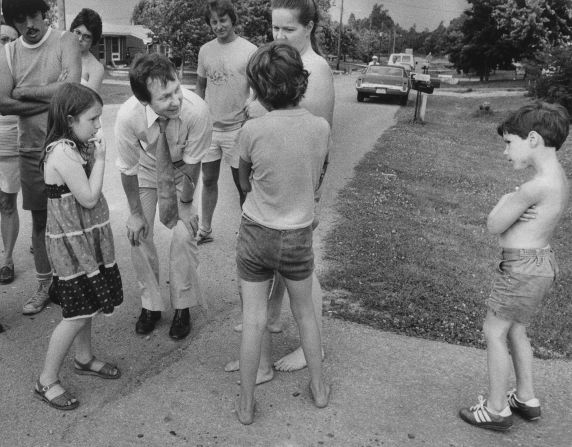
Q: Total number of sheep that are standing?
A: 0